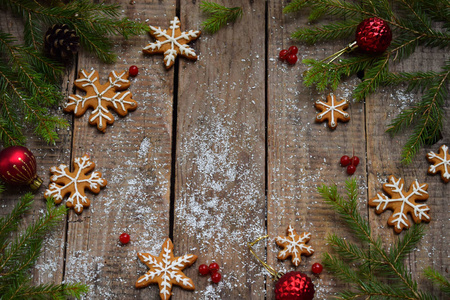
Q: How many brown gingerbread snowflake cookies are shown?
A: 8